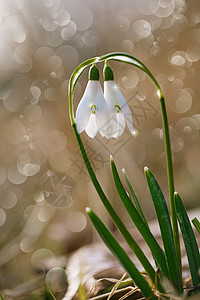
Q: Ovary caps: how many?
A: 2